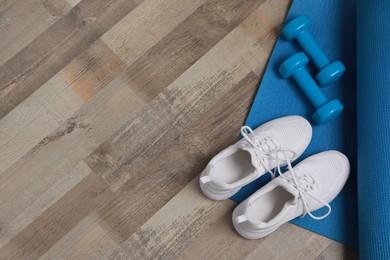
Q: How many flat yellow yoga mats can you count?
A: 0